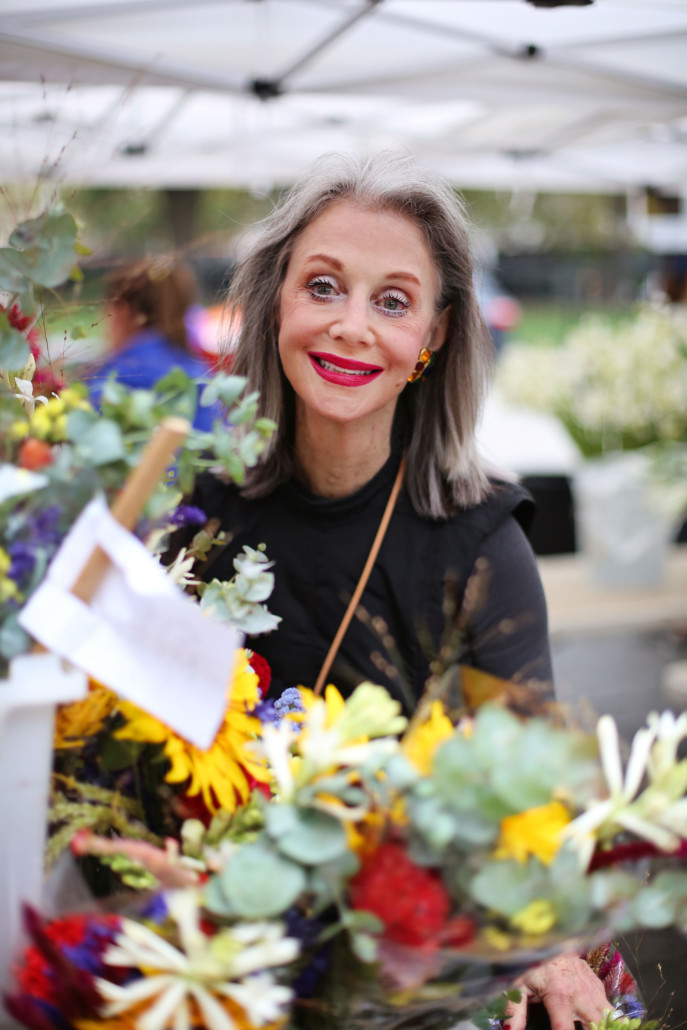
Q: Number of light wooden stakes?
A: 1